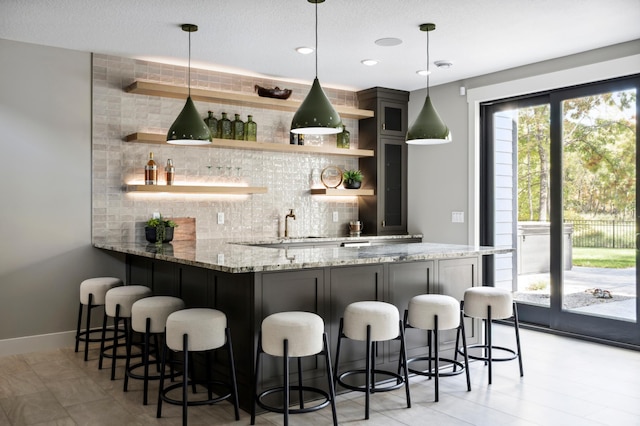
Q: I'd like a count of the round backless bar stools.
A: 8